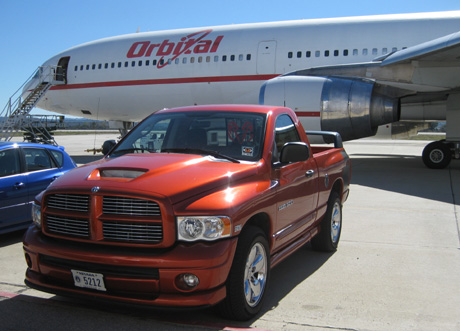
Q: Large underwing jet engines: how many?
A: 1